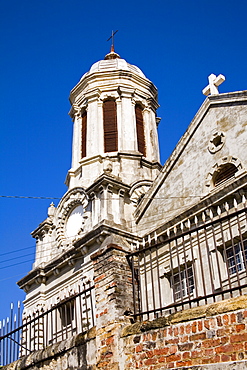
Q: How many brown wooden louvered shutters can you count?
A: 3